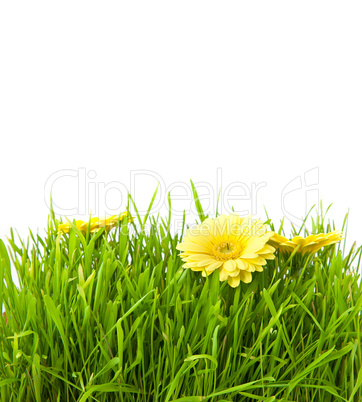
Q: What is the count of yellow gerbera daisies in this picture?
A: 3